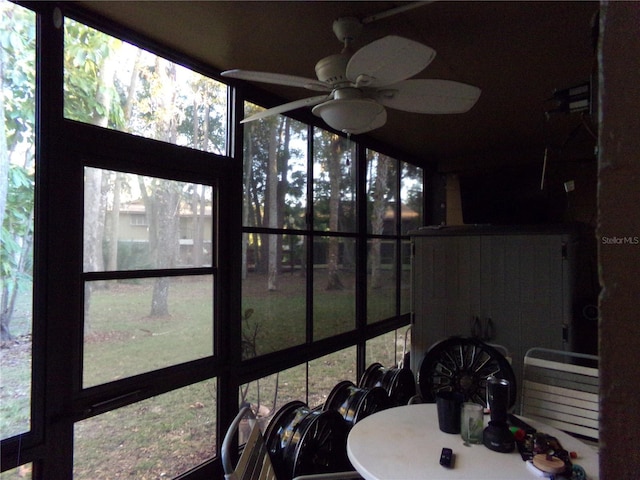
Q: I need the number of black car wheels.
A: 4